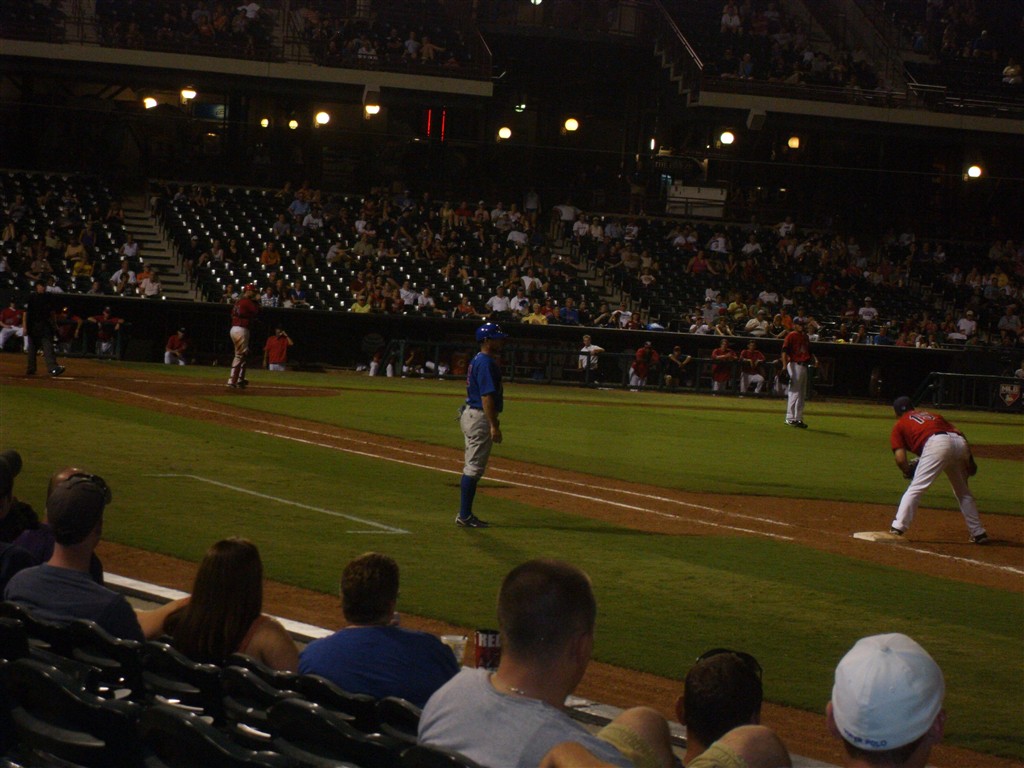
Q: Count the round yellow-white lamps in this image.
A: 11